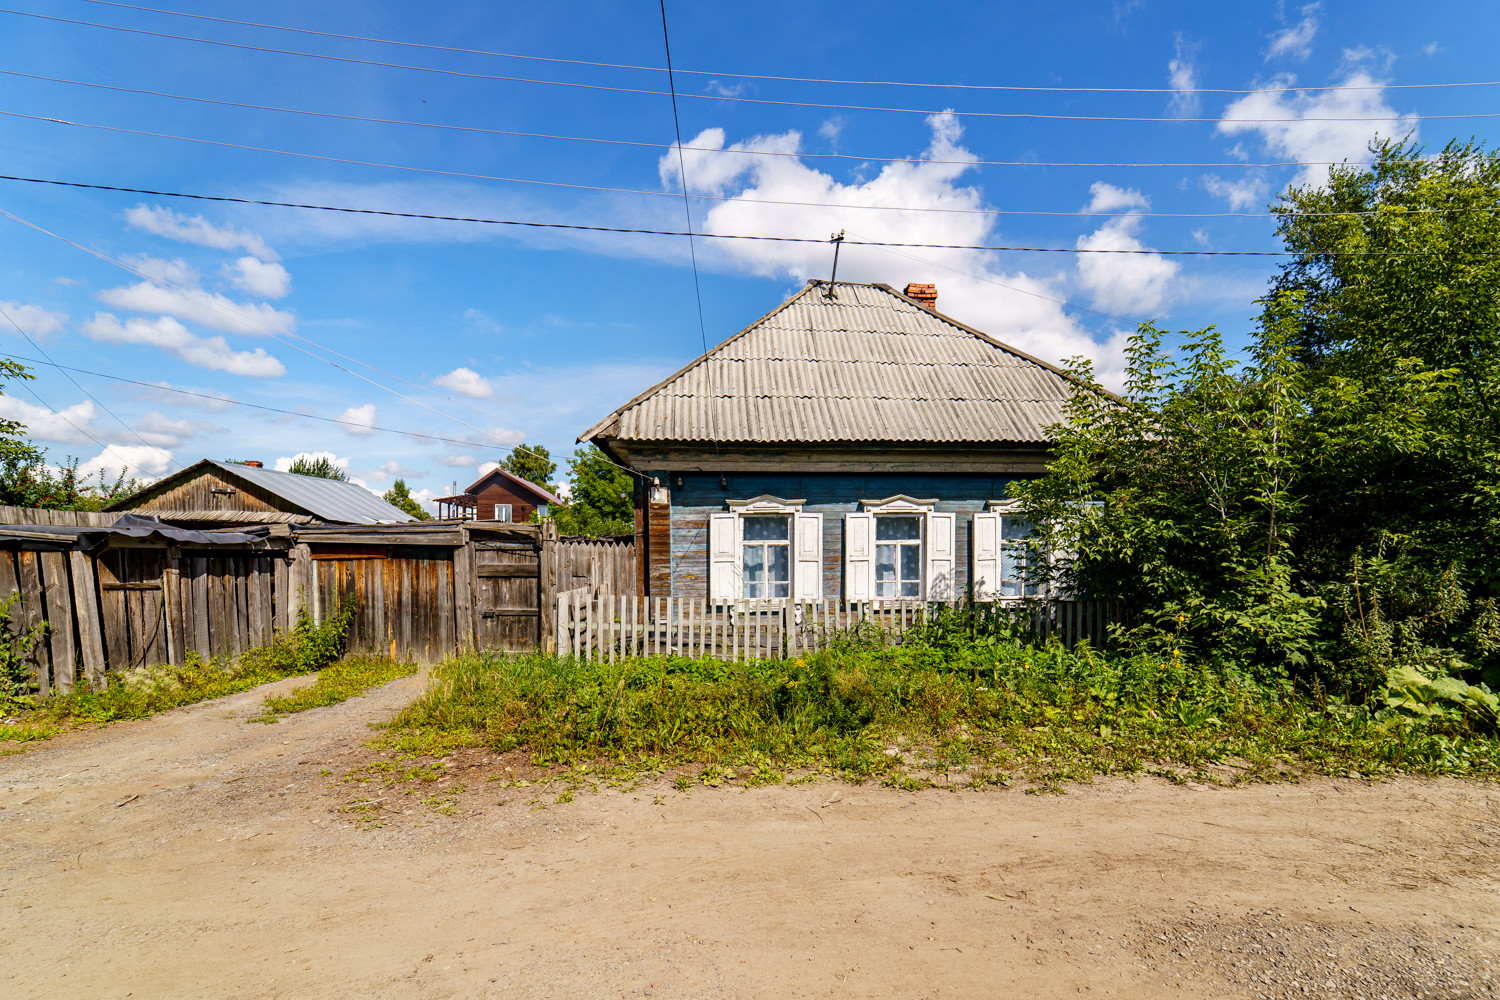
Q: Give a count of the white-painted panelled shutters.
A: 6